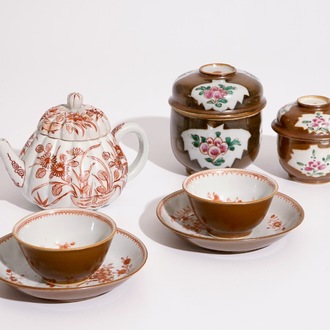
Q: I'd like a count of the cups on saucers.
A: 2